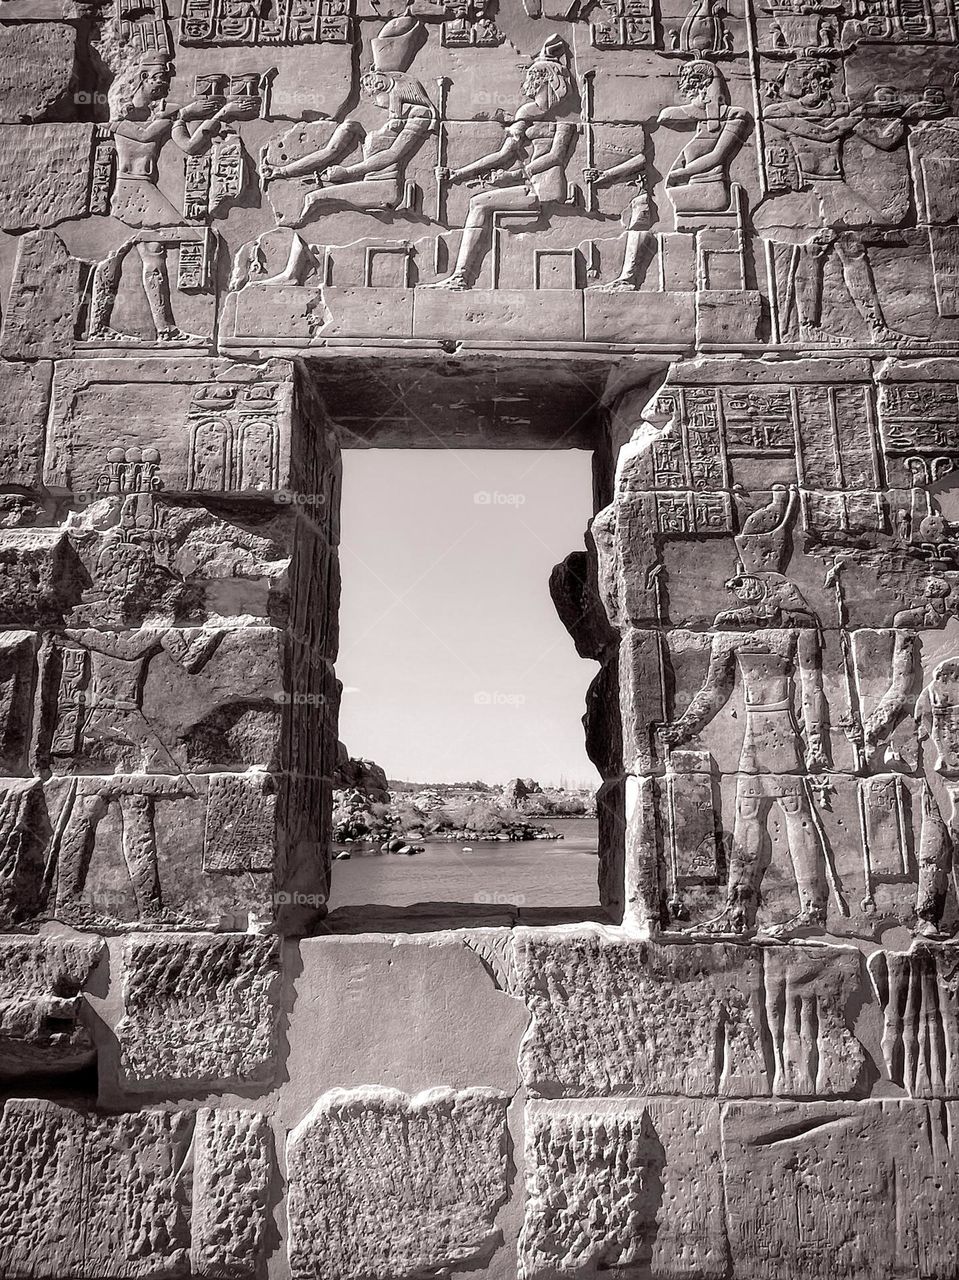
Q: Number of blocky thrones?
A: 3